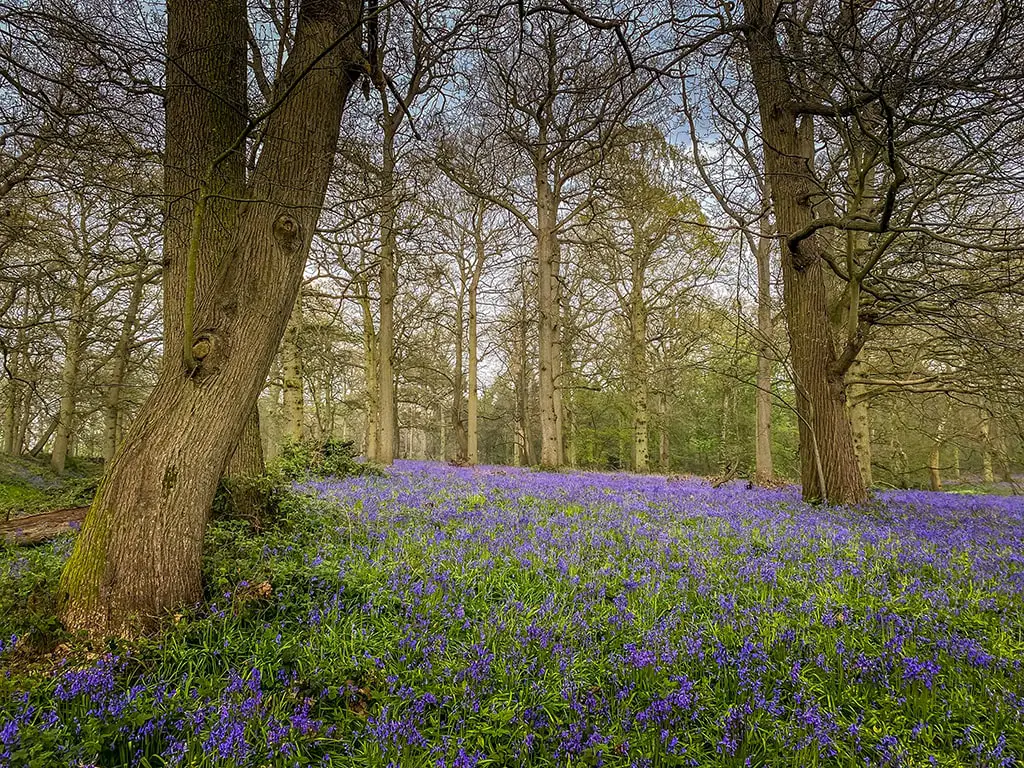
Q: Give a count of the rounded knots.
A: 2